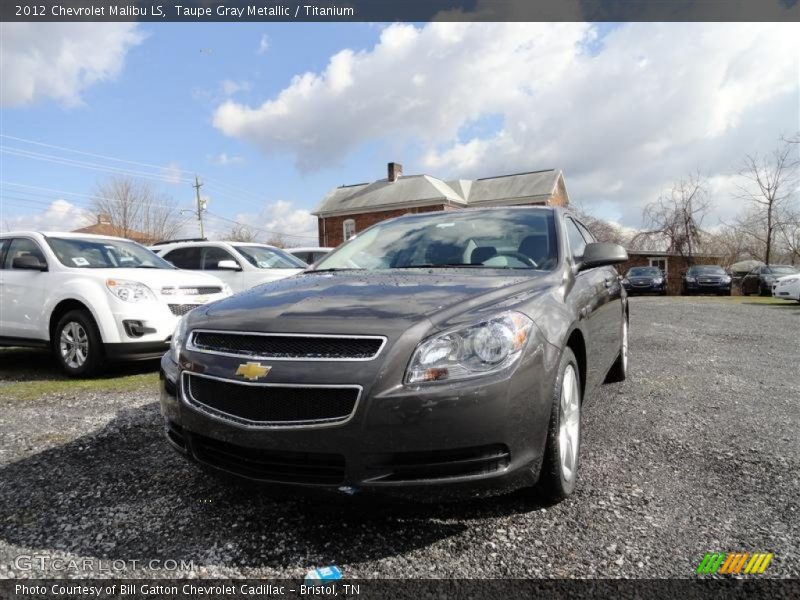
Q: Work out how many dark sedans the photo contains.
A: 4